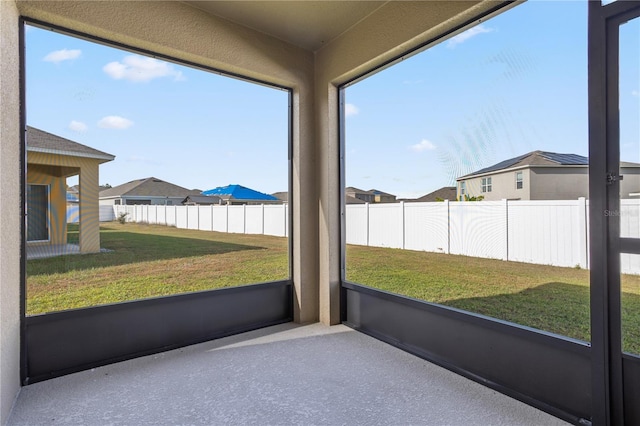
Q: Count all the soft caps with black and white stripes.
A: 0